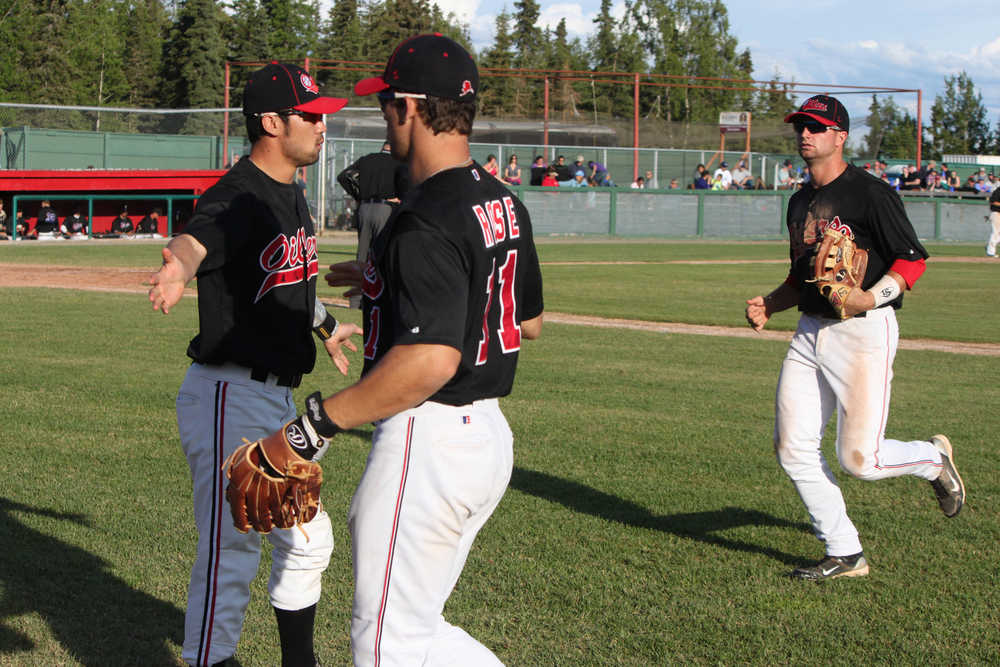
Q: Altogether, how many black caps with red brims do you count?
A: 3